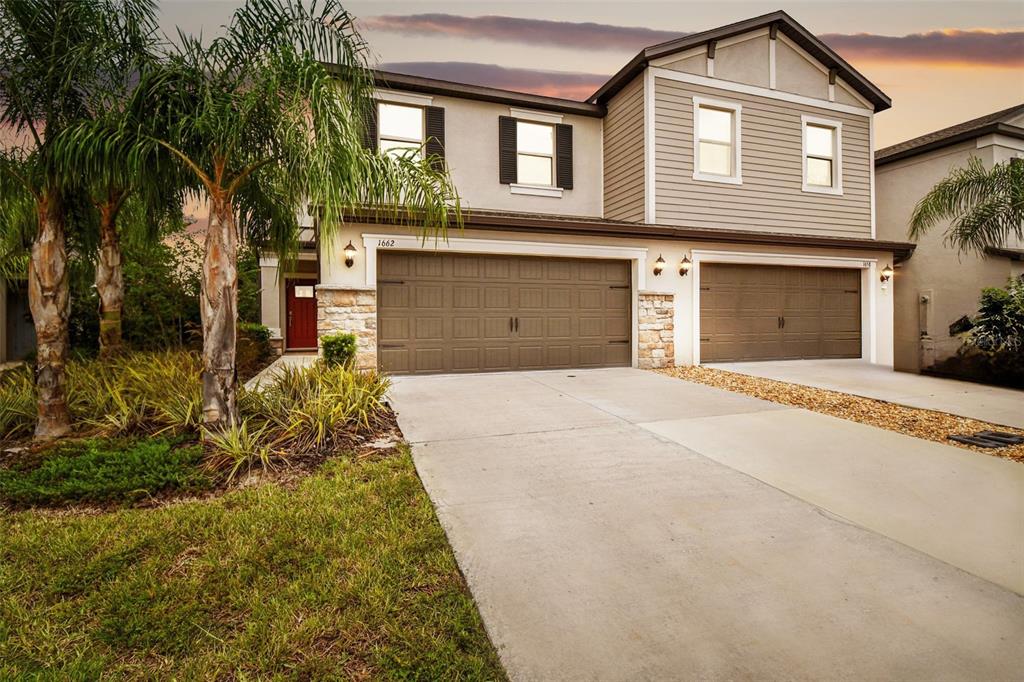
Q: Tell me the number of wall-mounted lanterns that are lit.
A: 4